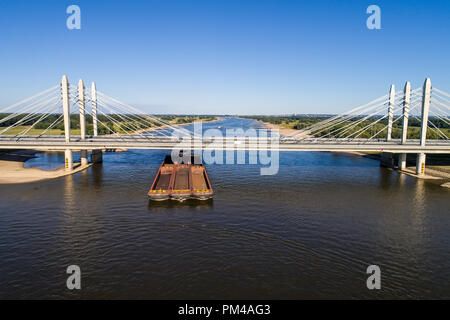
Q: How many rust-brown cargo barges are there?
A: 3